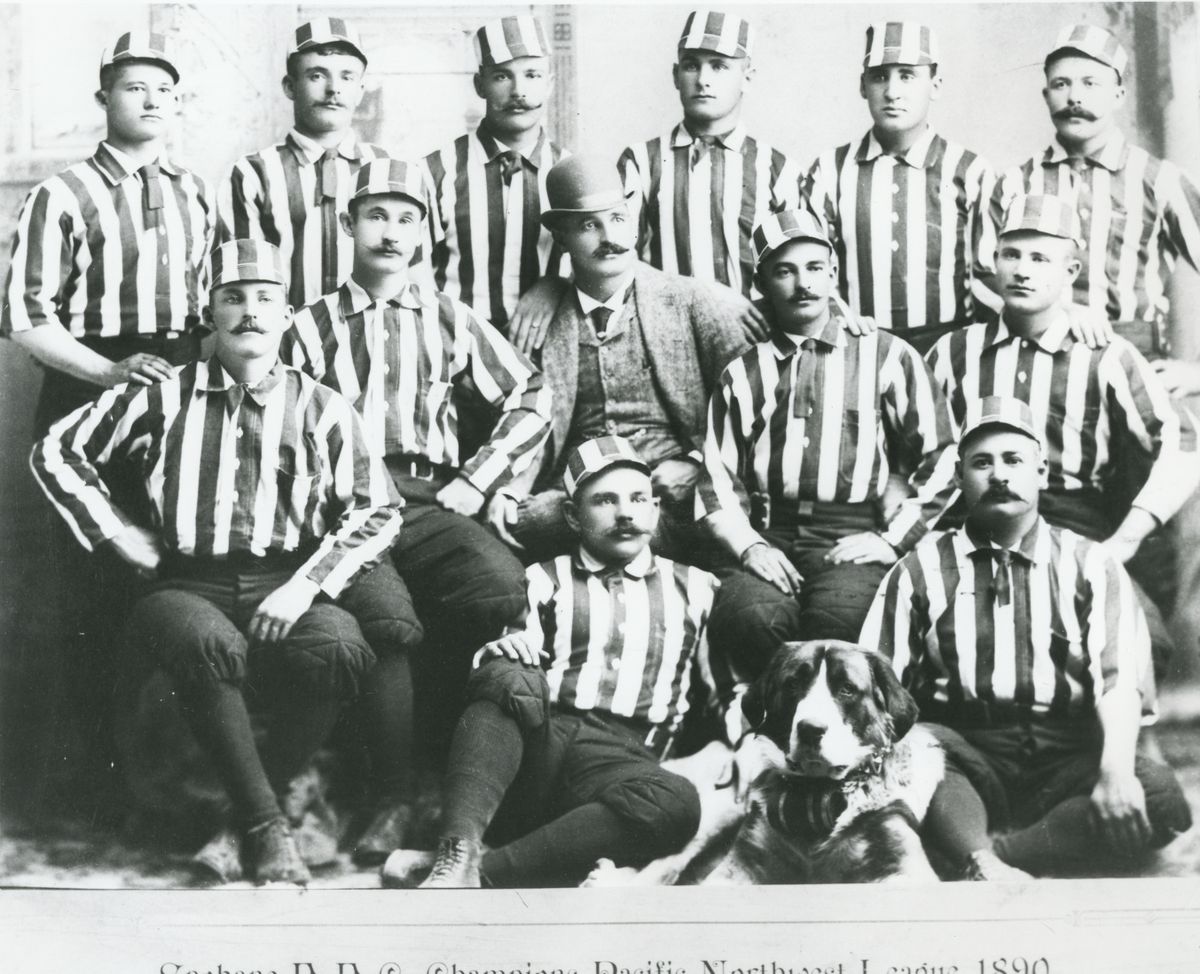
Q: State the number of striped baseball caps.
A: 12